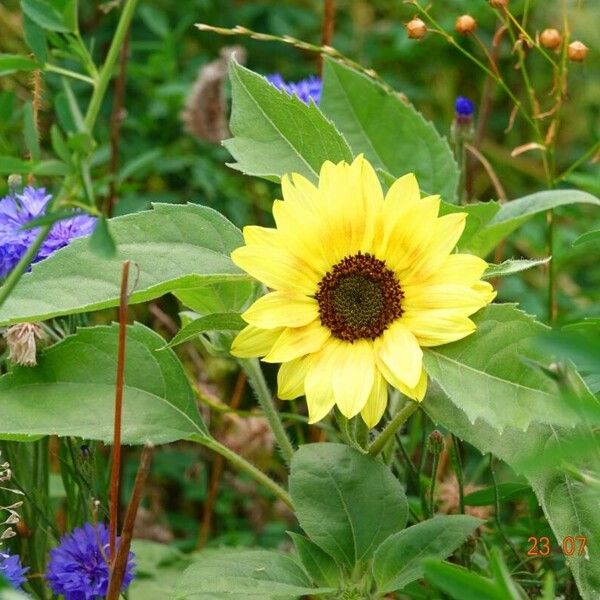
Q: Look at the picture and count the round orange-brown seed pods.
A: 5